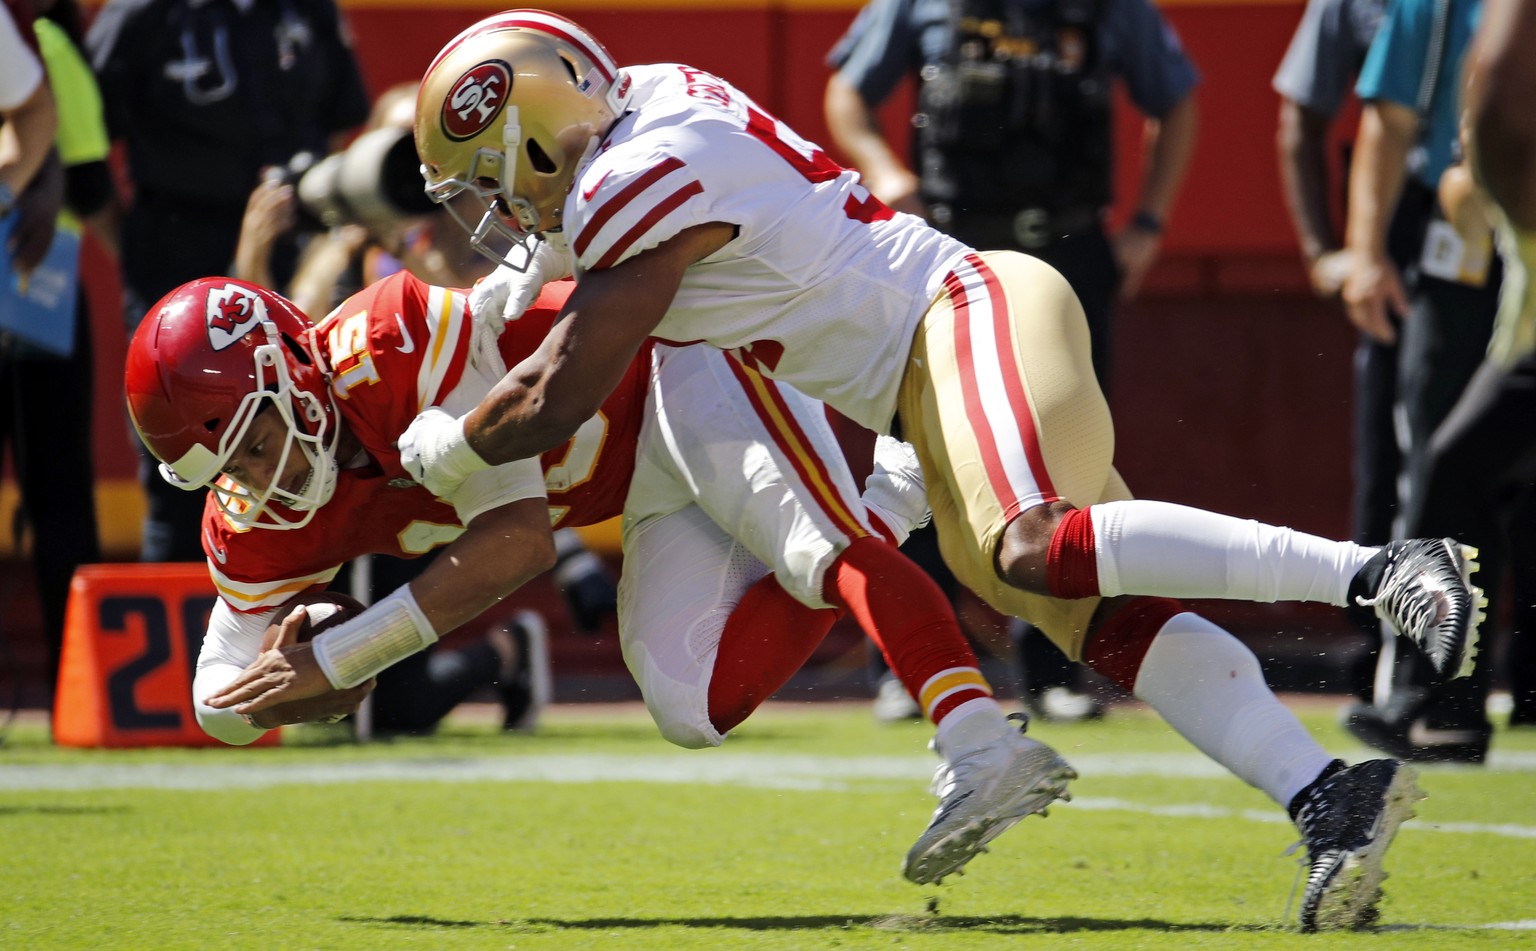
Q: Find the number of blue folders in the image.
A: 1